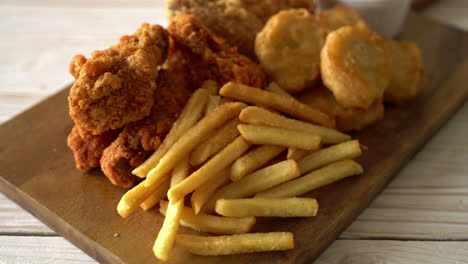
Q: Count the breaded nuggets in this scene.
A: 5